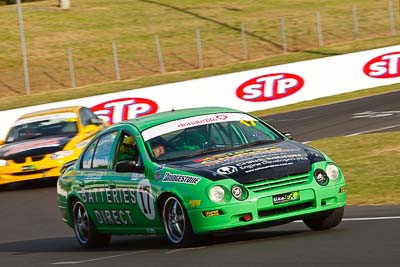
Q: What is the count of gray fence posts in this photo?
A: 10